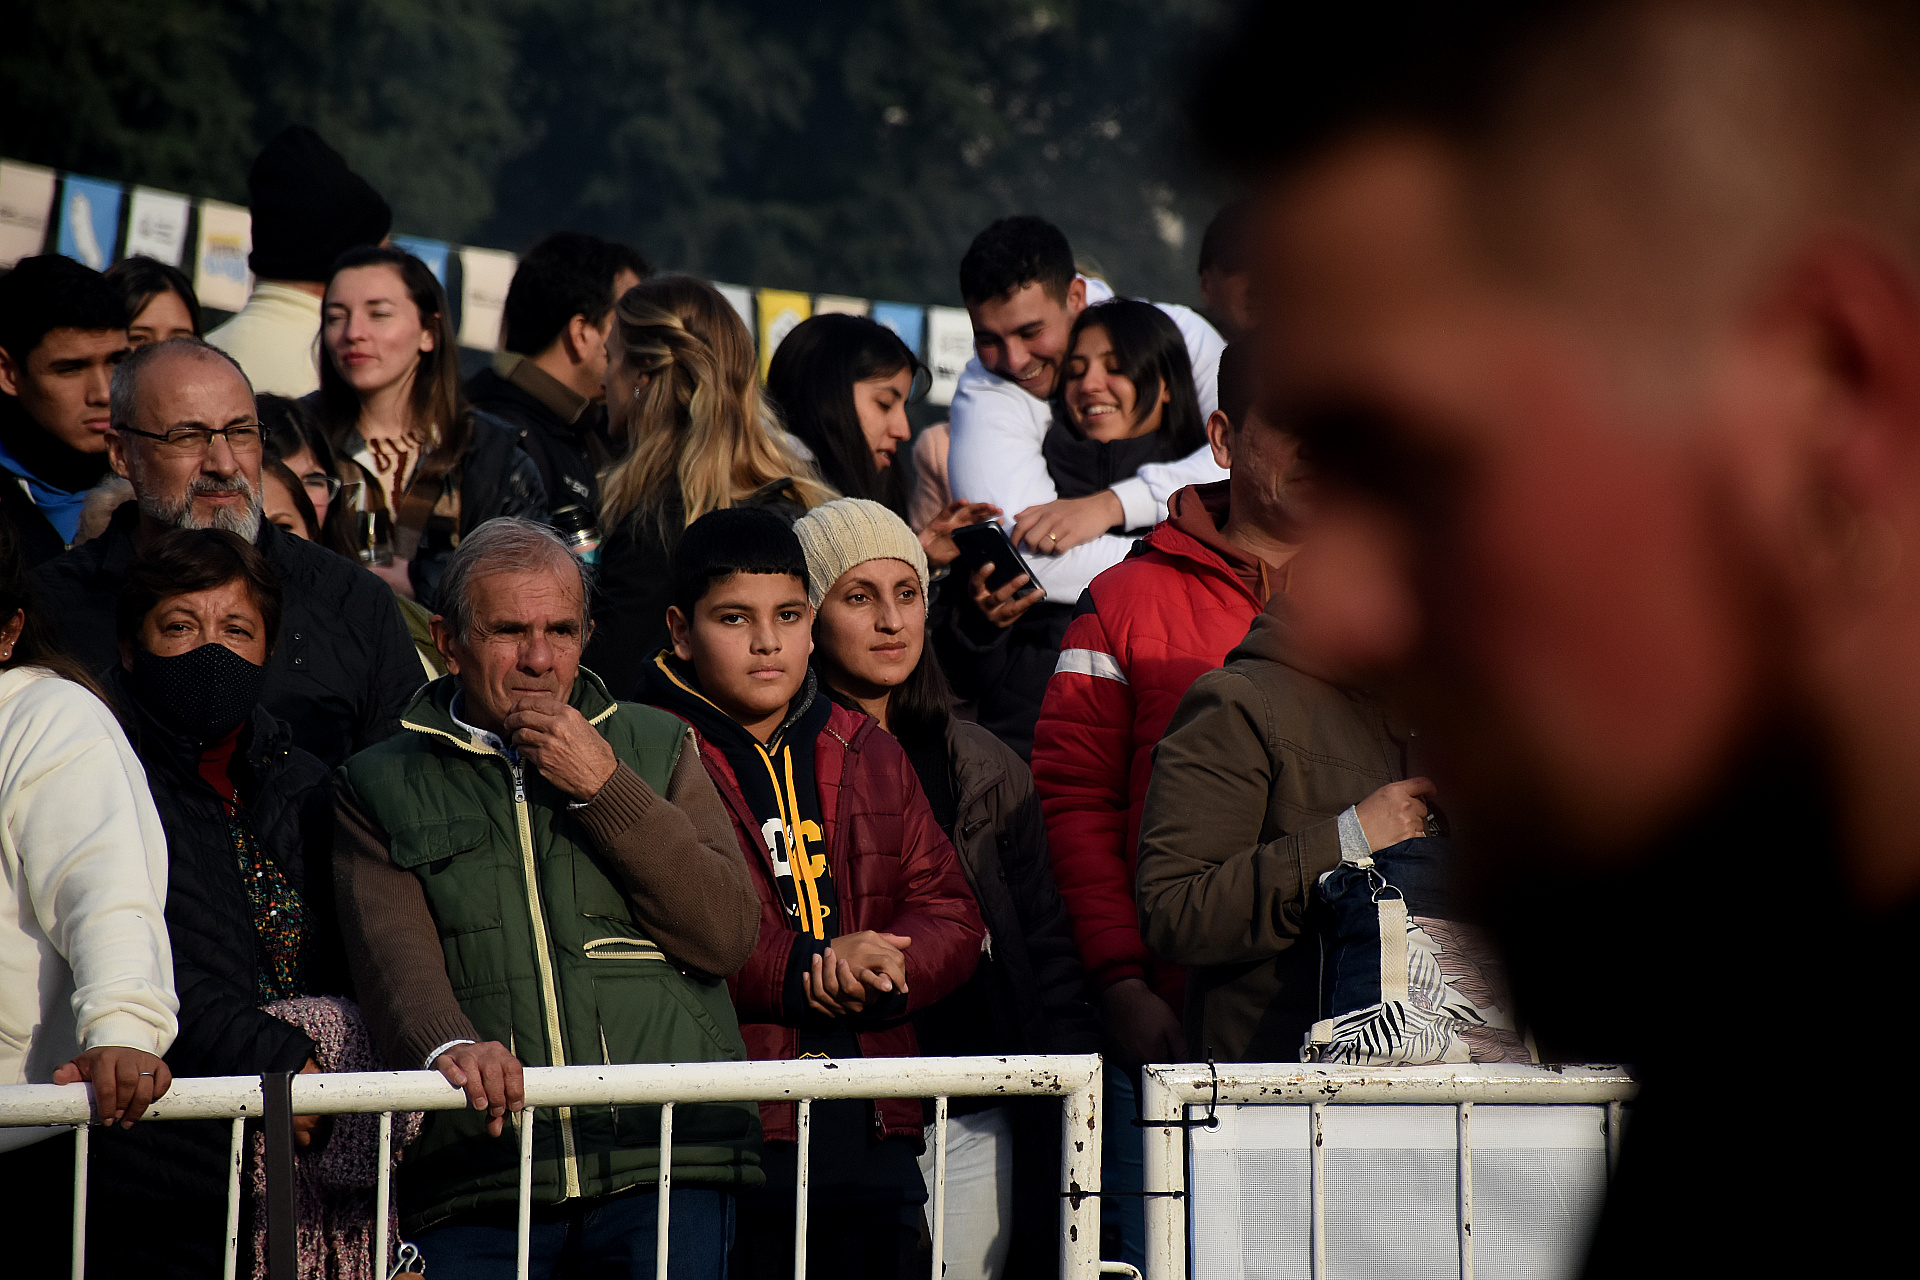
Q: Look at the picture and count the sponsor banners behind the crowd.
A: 11